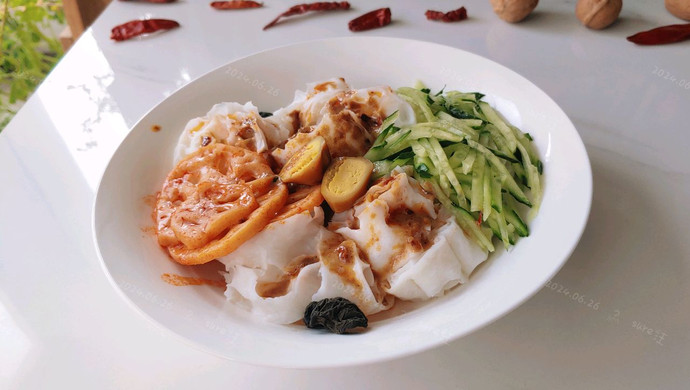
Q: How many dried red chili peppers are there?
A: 7